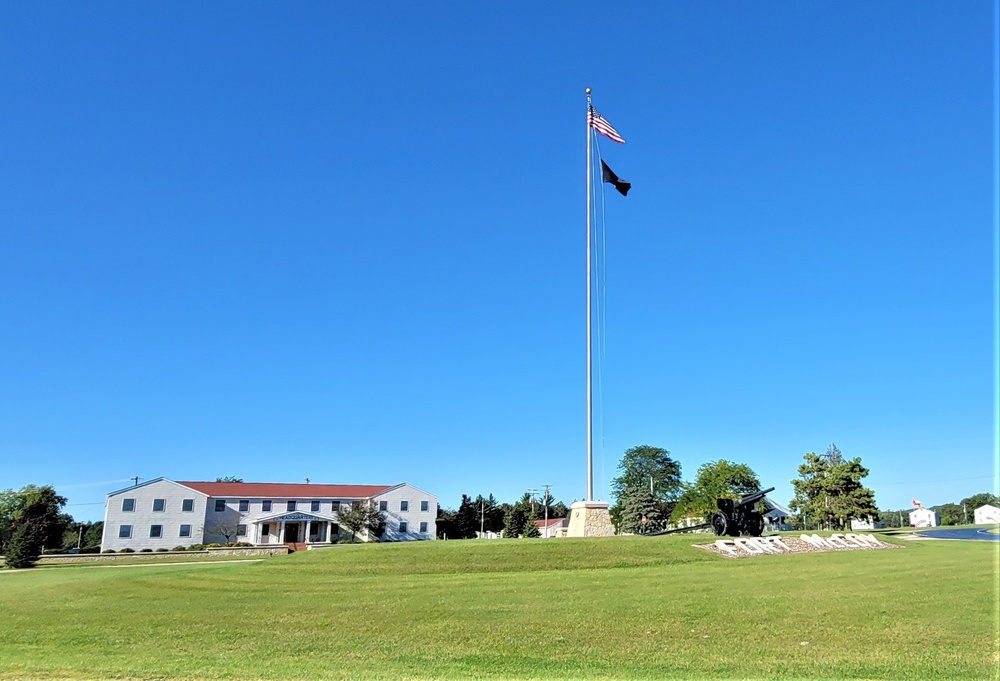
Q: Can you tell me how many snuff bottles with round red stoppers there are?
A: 0